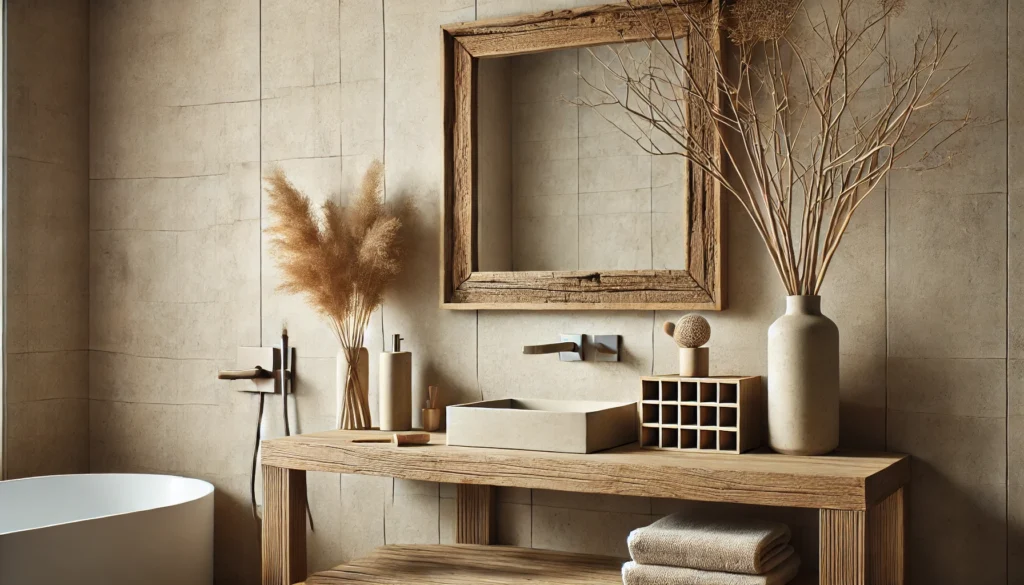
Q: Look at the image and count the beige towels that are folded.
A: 2